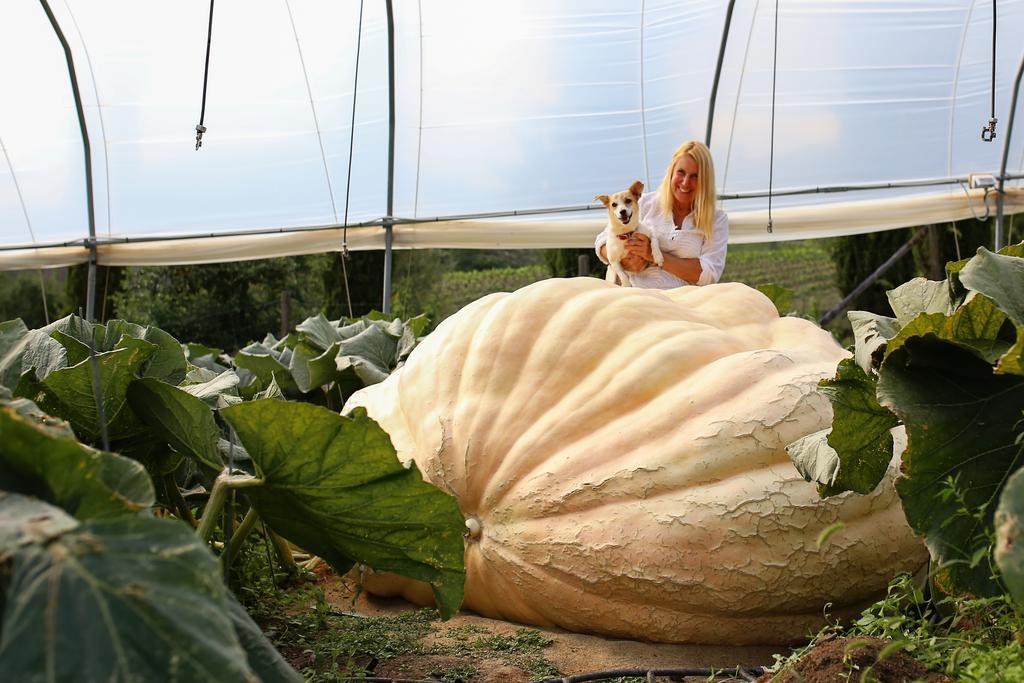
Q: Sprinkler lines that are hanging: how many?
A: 4